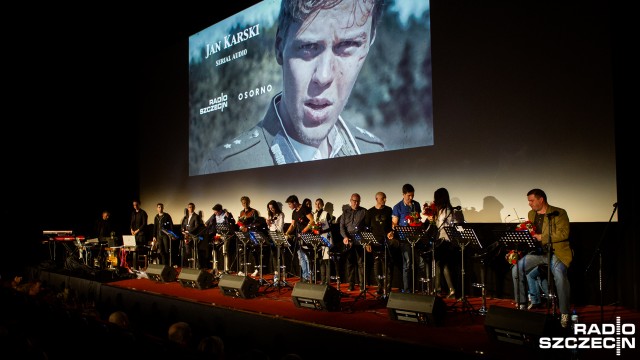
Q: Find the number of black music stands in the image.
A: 11